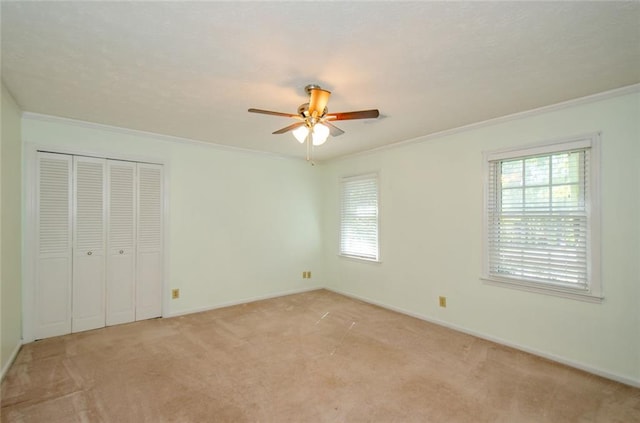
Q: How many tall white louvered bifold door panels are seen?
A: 4